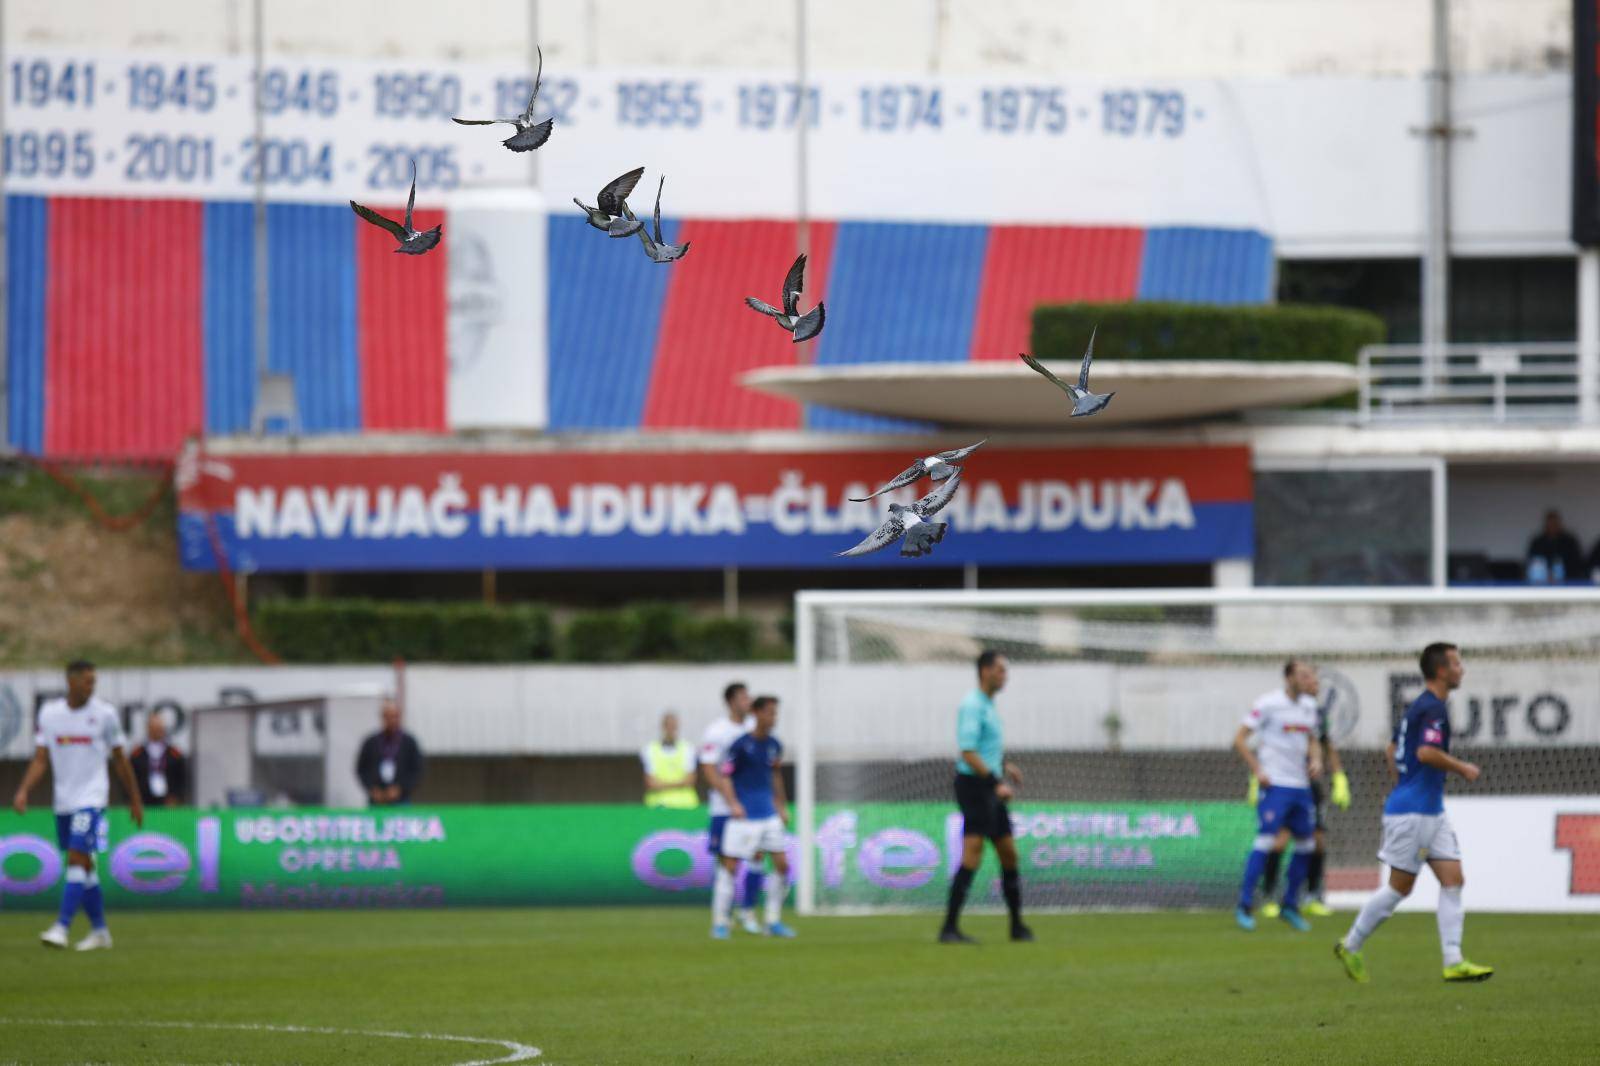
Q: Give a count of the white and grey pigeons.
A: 8